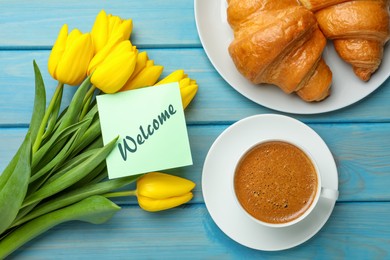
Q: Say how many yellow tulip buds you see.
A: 6